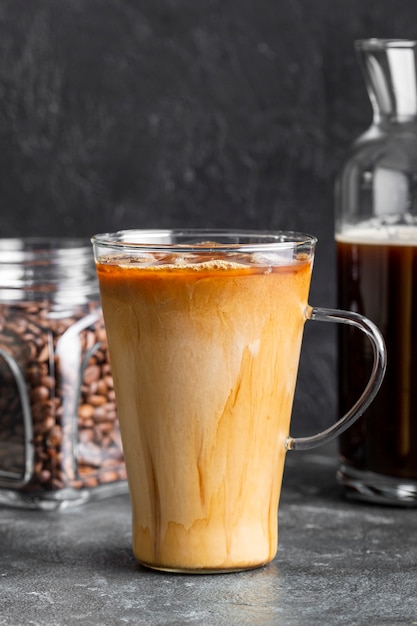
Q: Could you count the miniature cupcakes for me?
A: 0